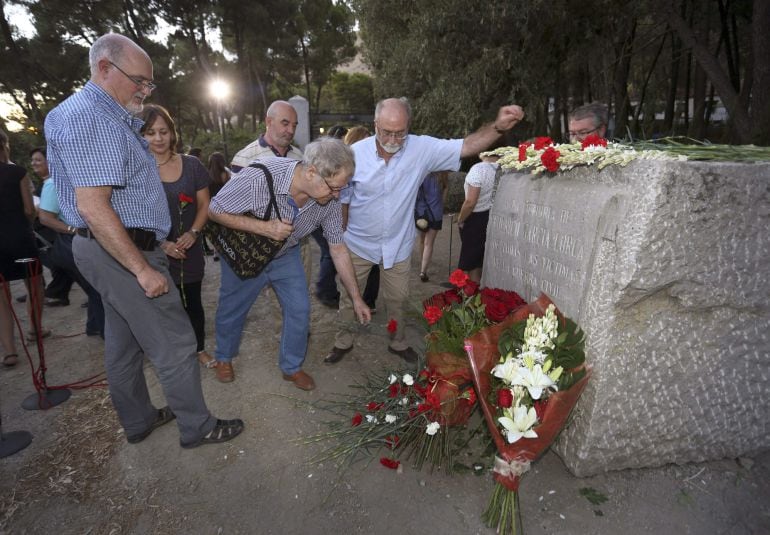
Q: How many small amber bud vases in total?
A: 0